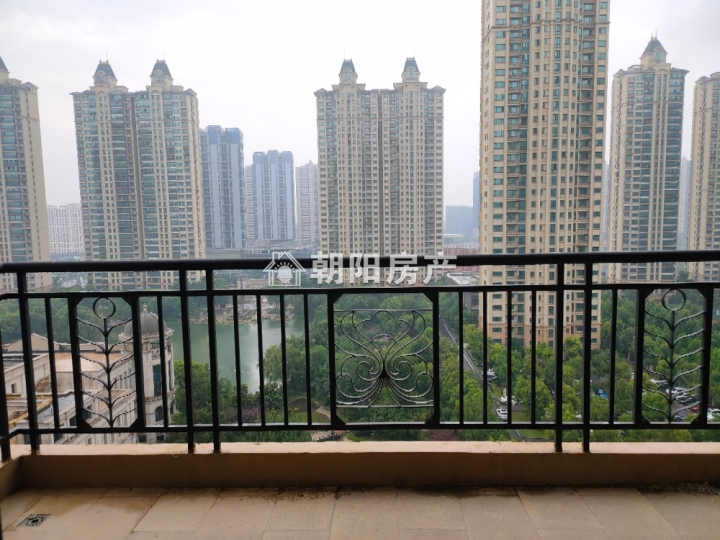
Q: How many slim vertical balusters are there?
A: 11